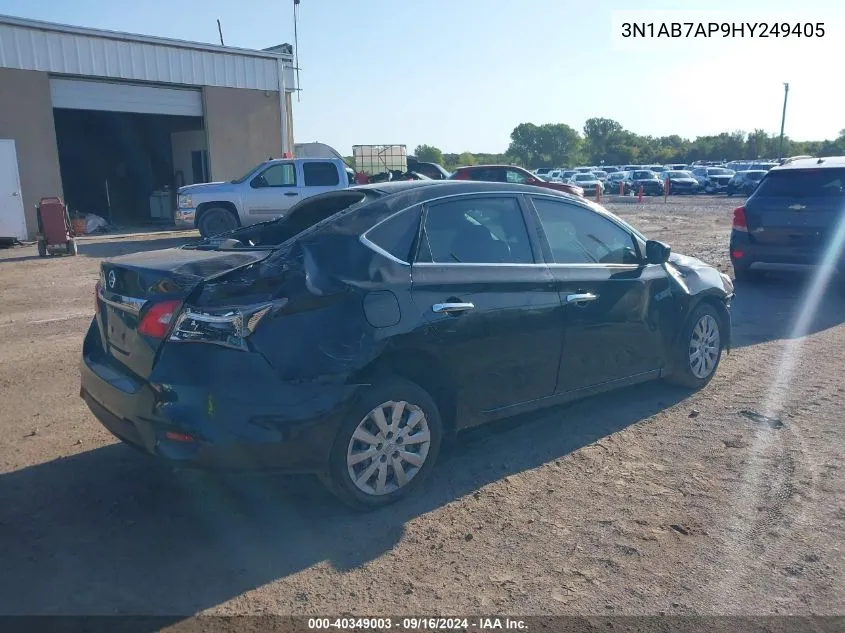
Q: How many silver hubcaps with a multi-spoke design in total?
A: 2